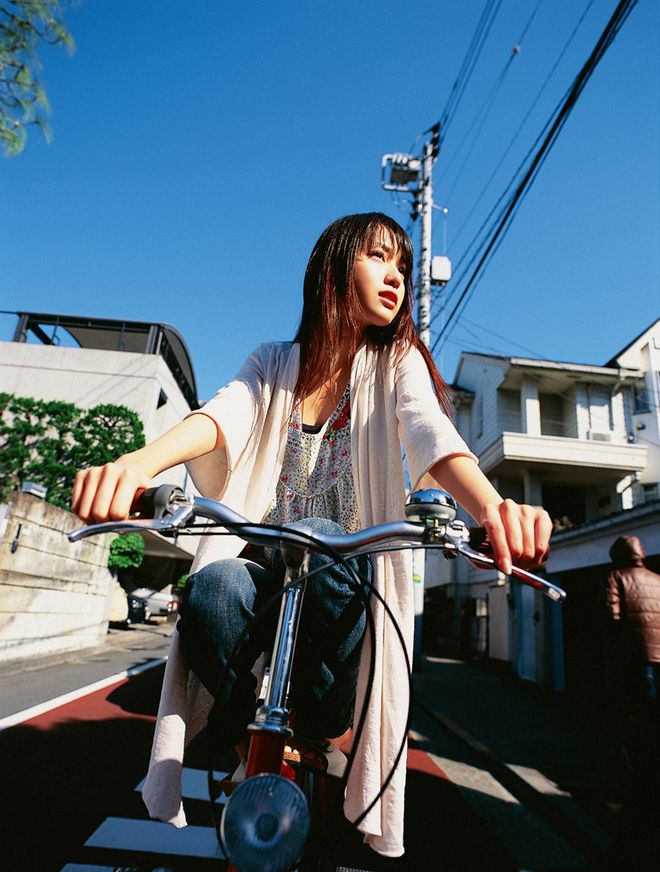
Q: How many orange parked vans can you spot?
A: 0